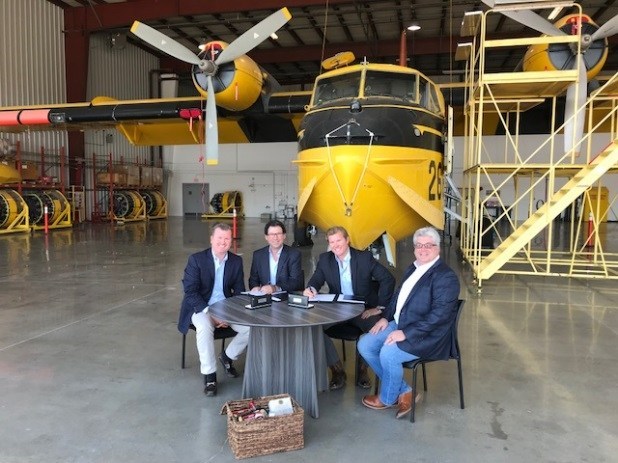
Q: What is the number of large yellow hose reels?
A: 5